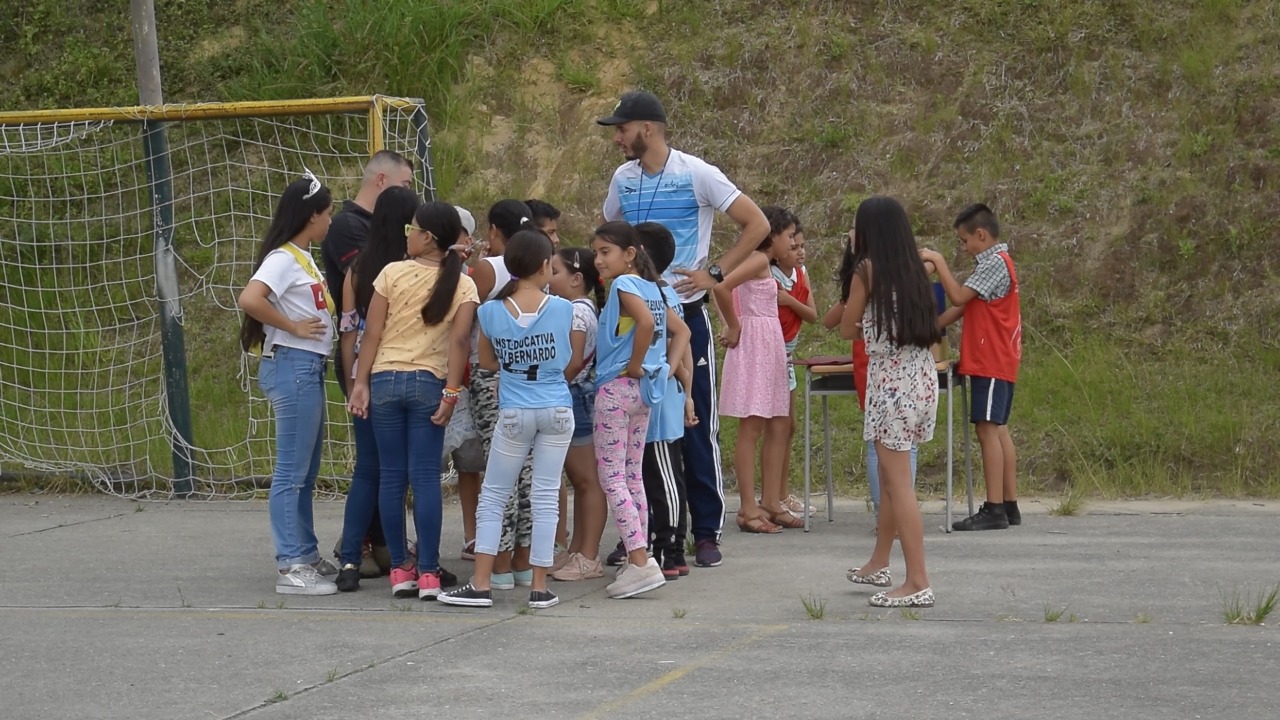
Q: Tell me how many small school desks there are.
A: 1